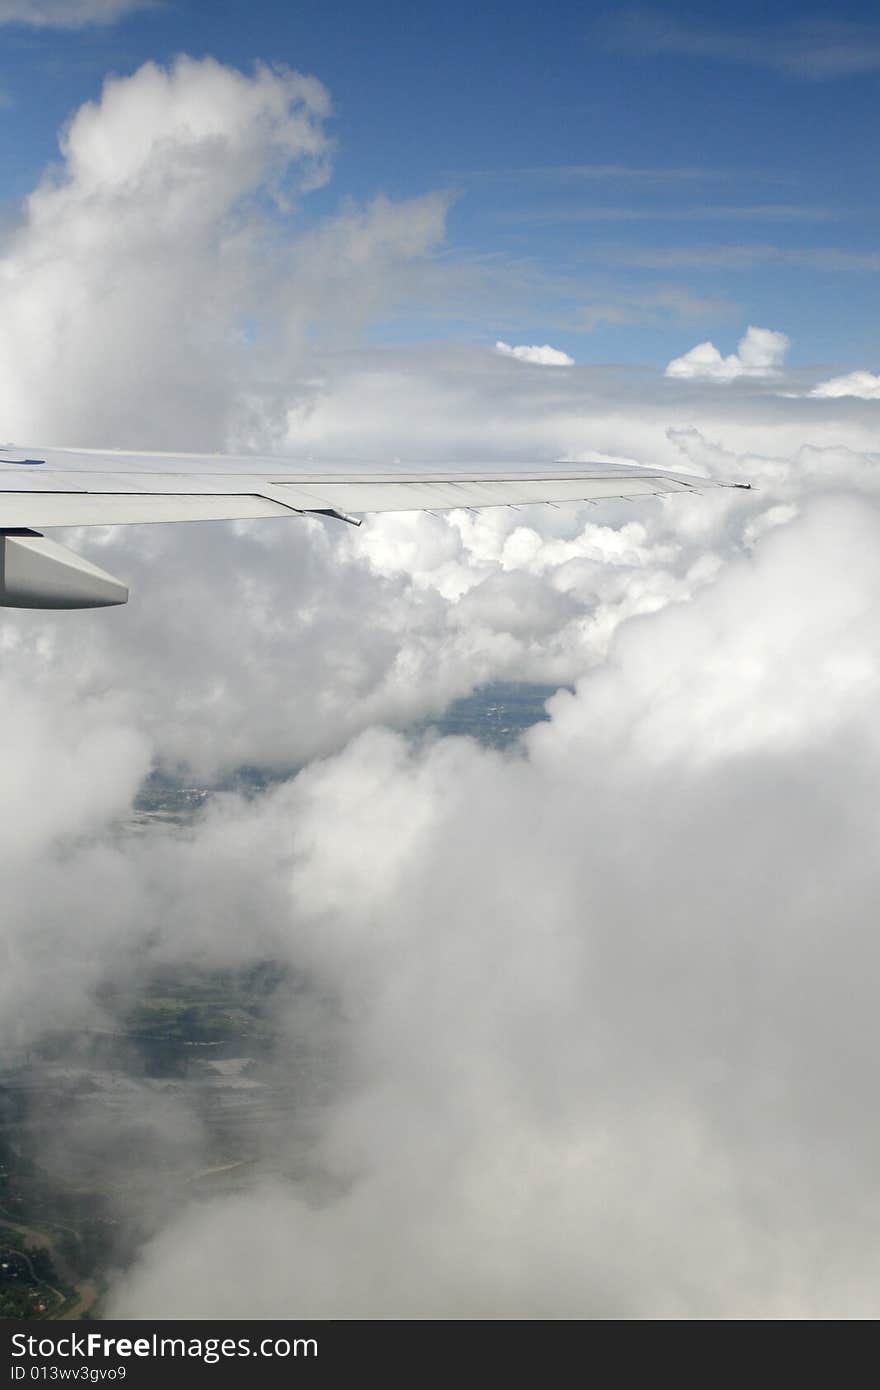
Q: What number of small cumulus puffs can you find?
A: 3